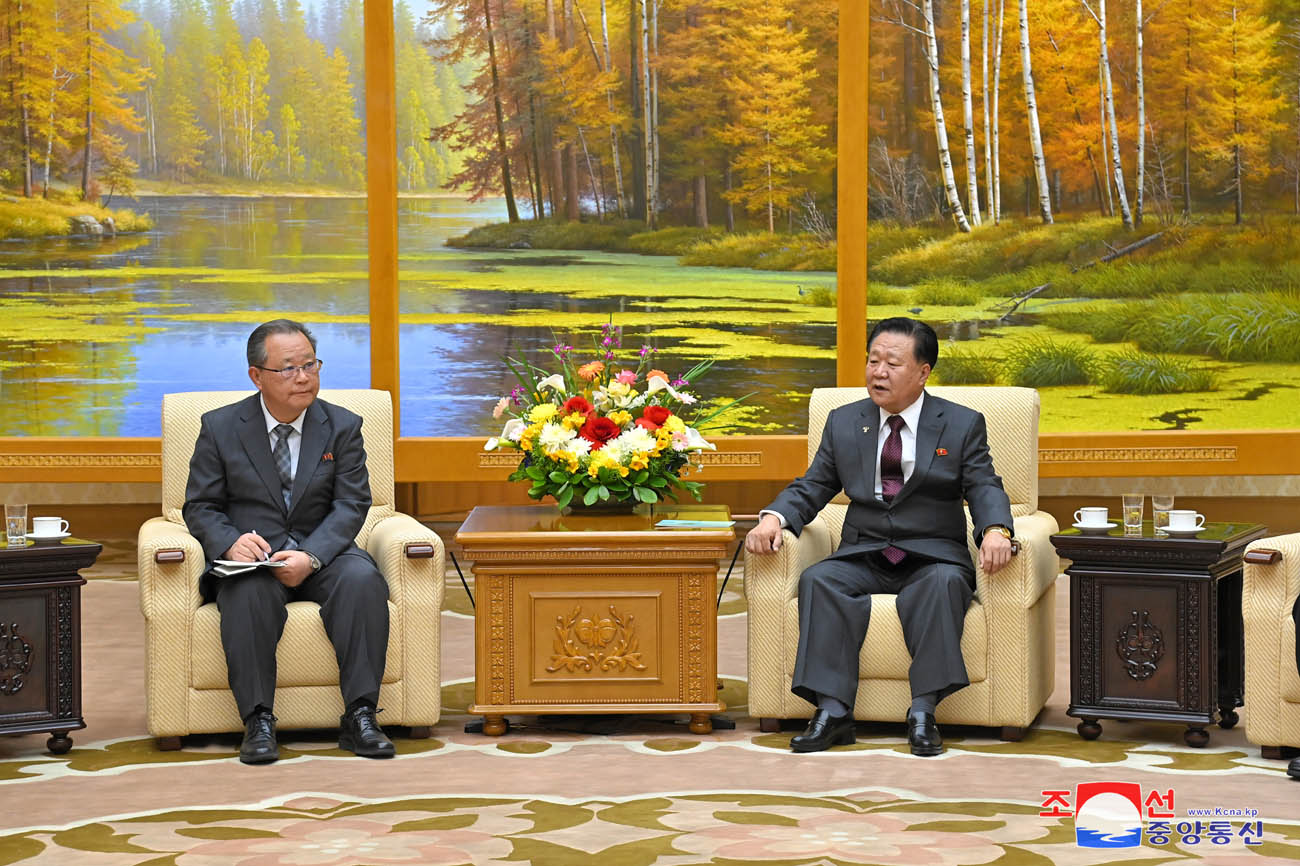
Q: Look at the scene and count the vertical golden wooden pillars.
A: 2